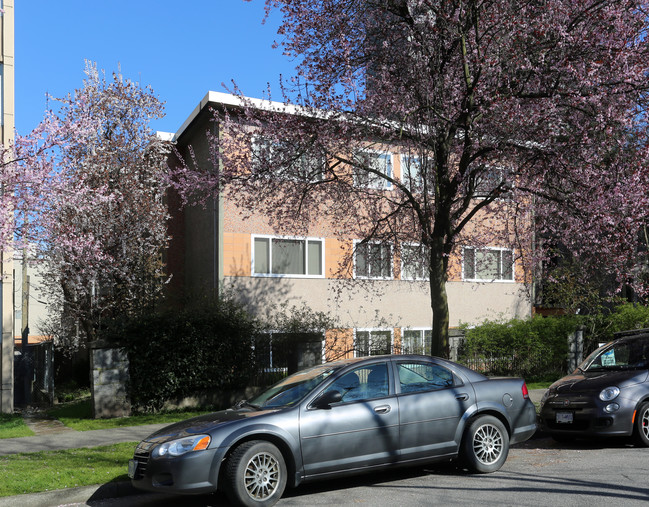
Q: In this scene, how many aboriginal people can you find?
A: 0